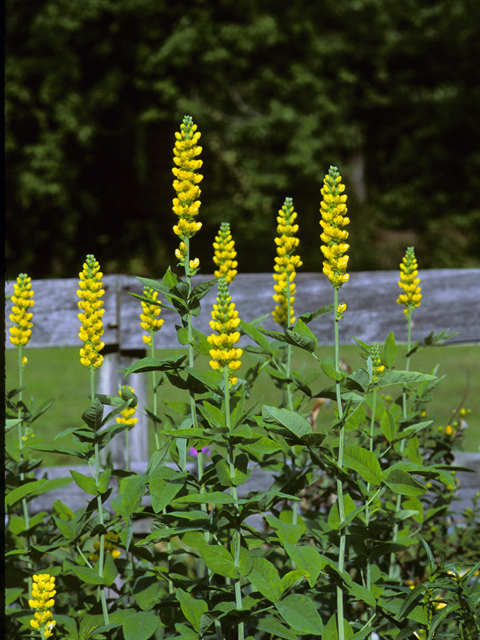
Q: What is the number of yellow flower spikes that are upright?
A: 12